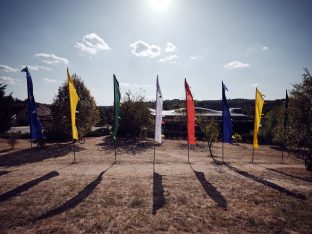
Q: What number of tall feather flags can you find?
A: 8